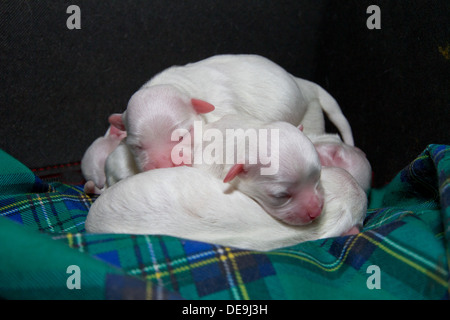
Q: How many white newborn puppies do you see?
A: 5